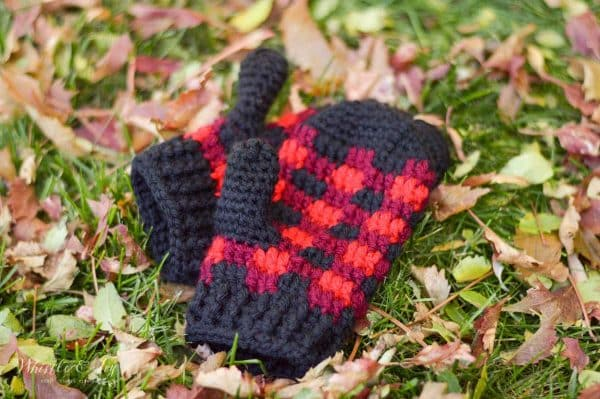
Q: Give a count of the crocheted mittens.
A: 2